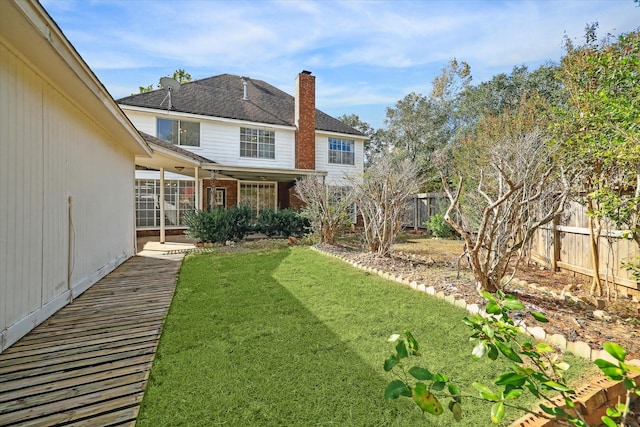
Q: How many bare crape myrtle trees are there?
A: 3